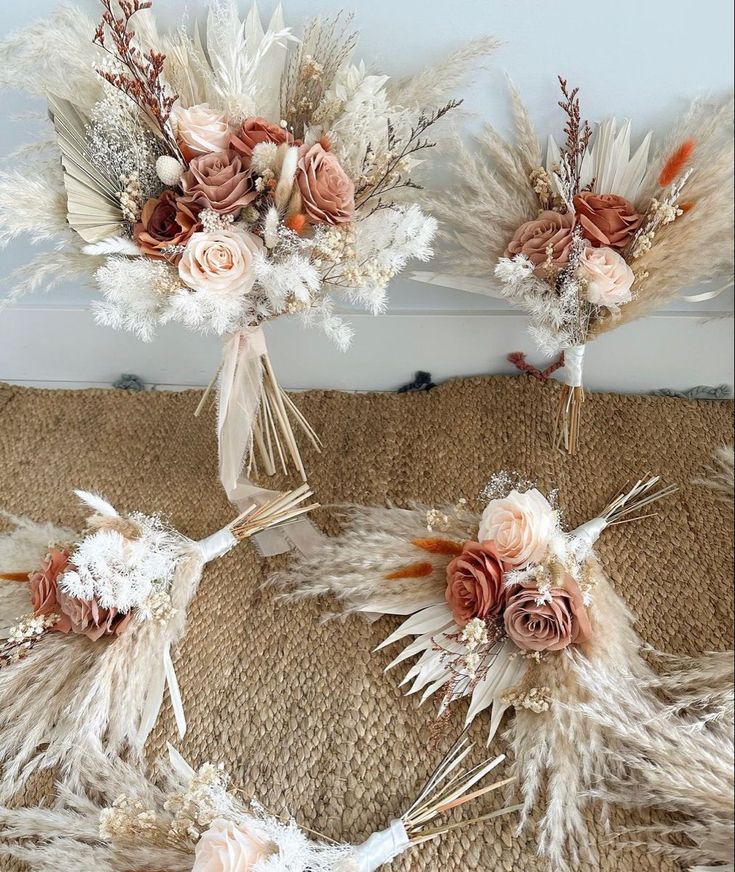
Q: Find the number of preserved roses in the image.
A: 15